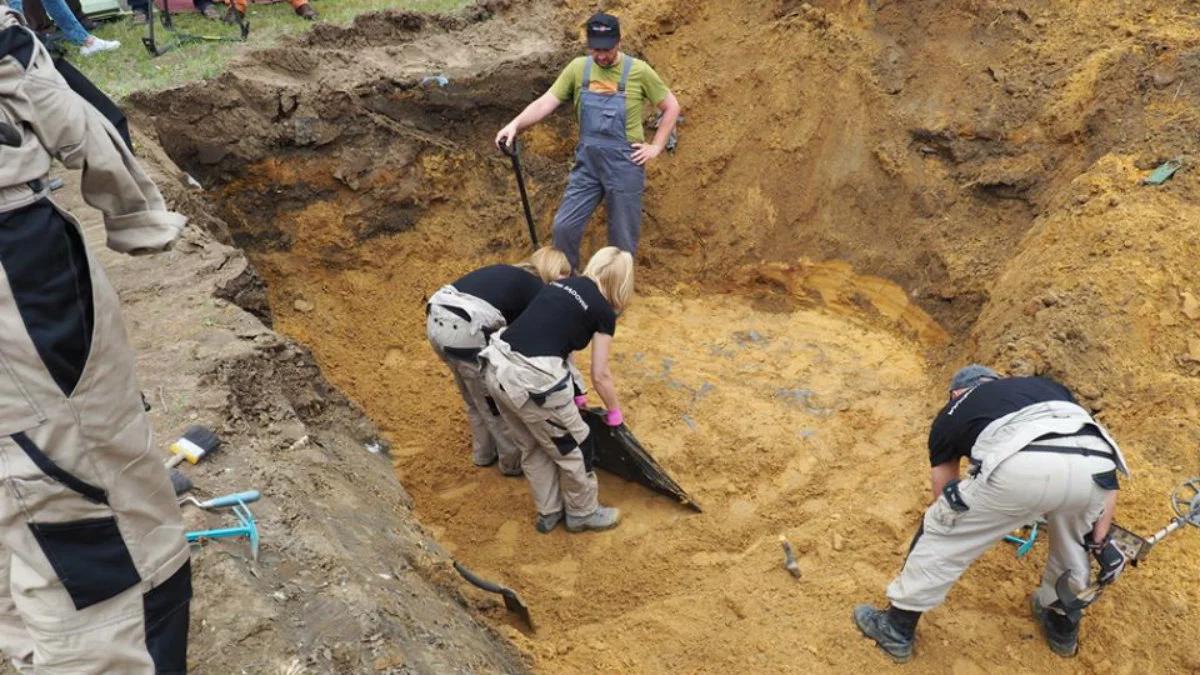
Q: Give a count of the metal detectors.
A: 1